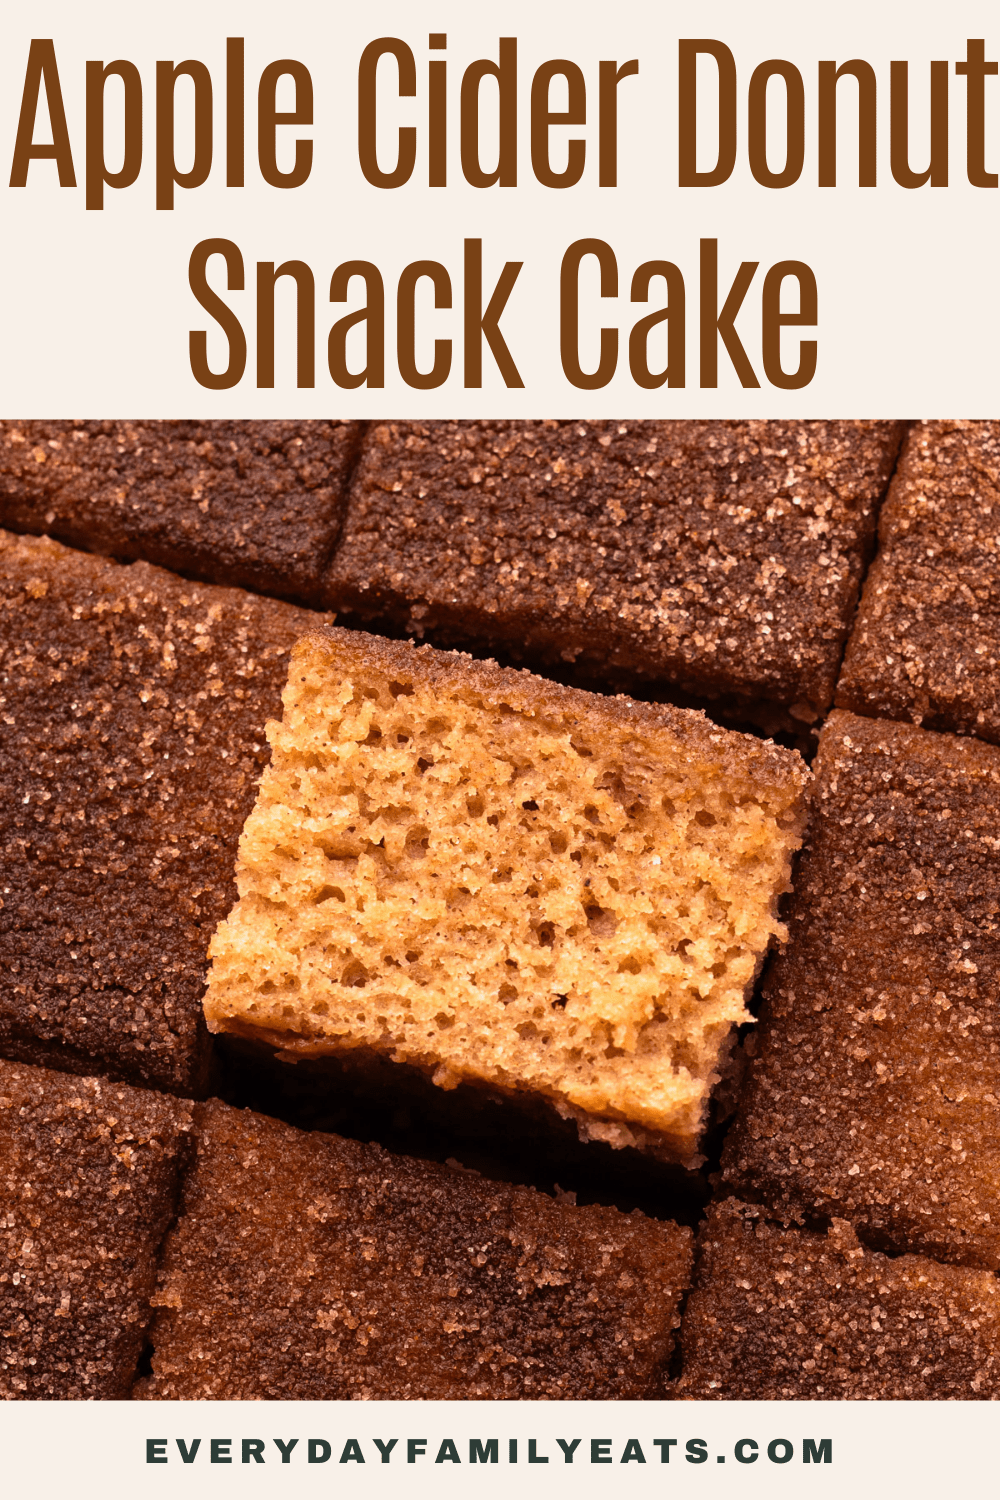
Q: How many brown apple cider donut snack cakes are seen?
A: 8